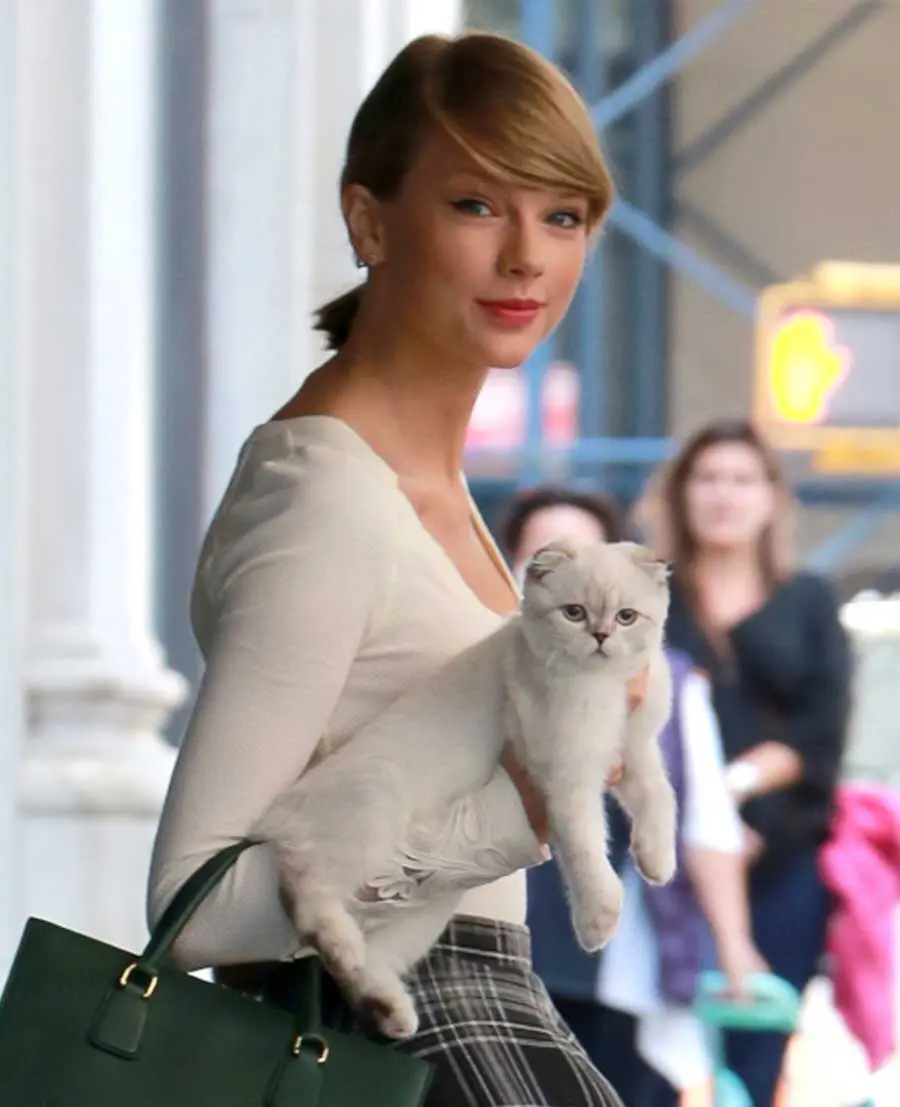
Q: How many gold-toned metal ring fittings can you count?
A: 2